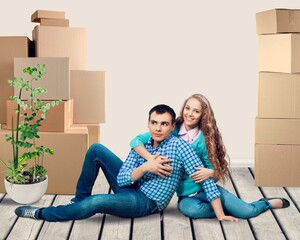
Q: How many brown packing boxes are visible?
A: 14